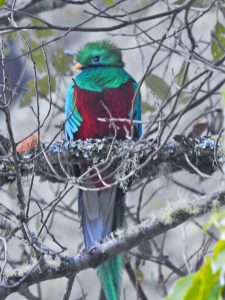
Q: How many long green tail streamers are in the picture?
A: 2